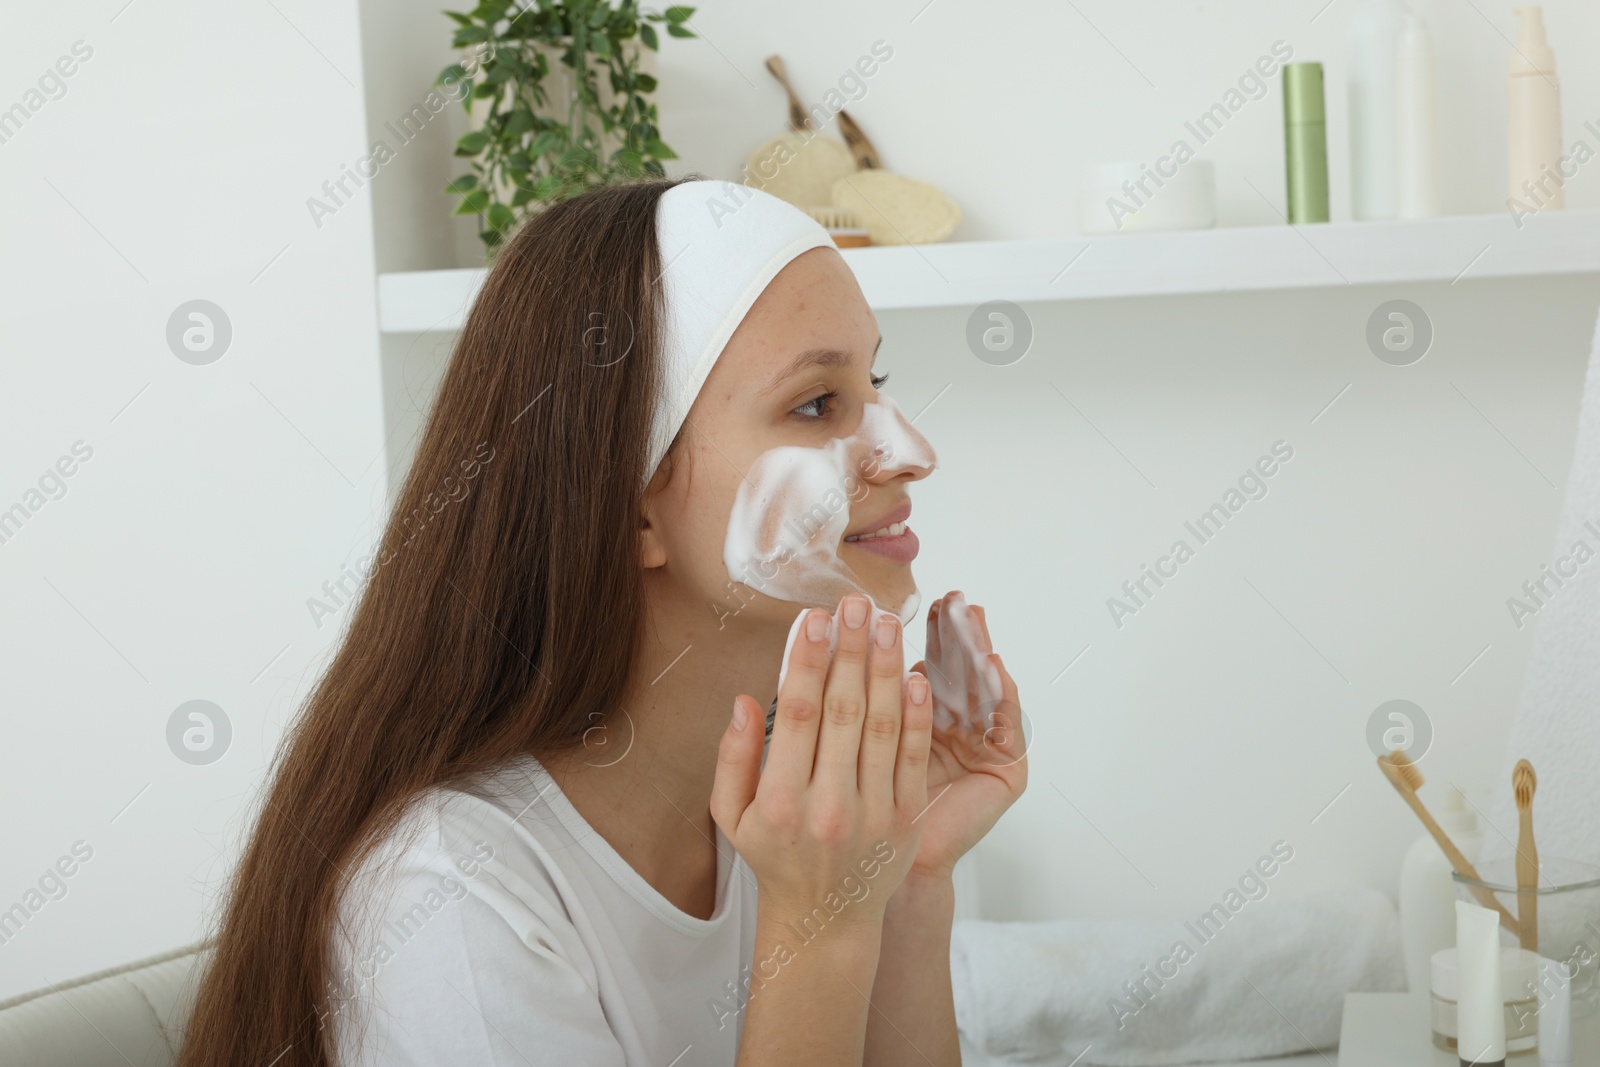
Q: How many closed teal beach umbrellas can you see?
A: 0